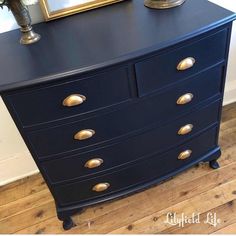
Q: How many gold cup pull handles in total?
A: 8